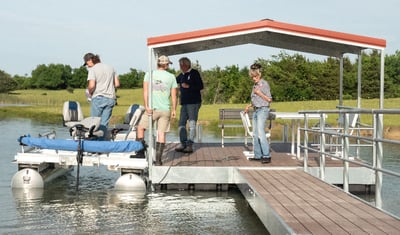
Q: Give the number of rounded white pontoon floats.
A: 2